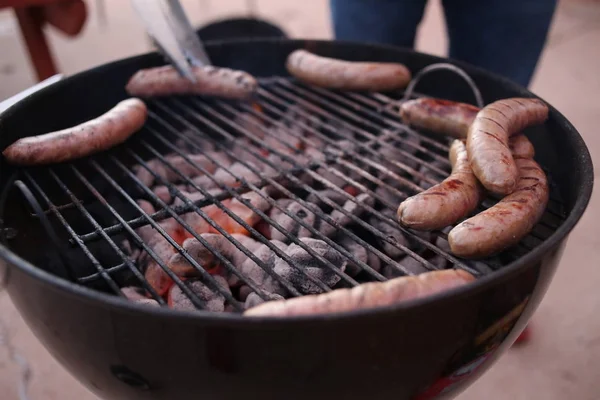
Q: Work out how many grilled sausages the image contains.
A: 8